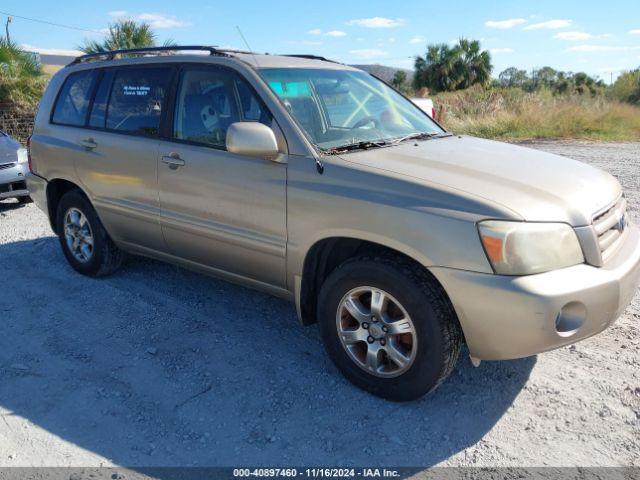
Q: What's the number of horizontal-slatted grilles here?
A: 1